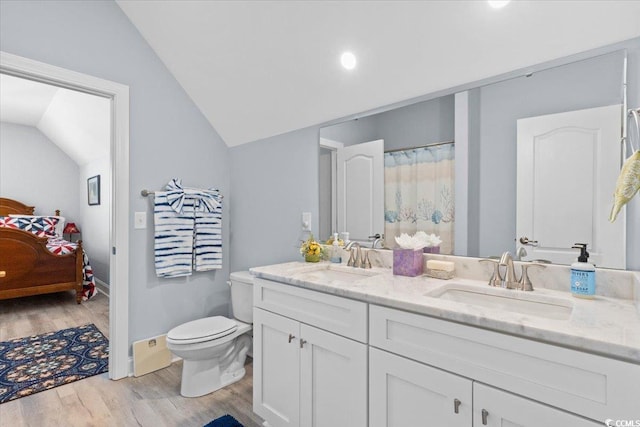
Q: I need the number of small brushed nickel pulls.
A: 4